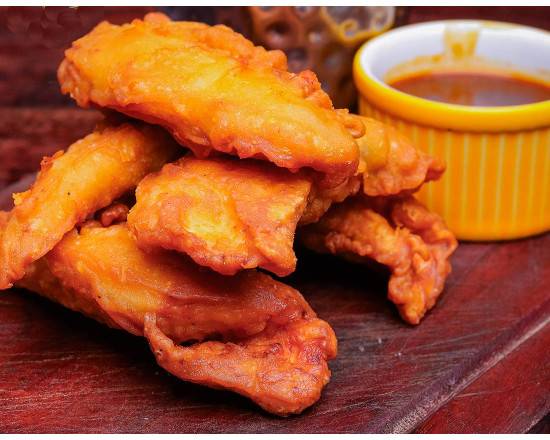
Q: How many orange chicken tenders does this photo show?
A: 6